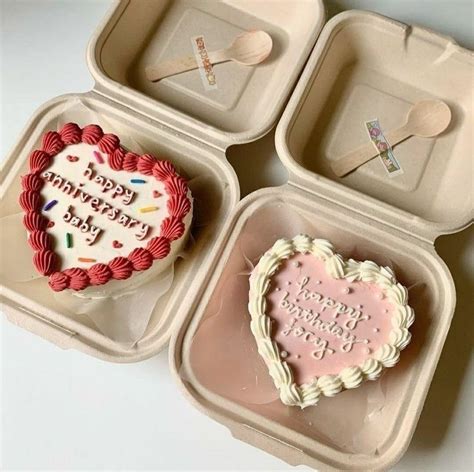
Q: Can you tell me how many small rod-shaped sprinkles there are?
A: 6